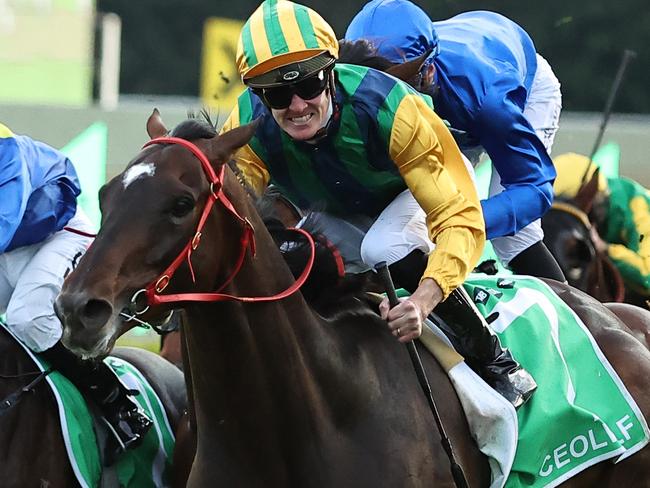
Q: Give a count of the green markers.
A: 3